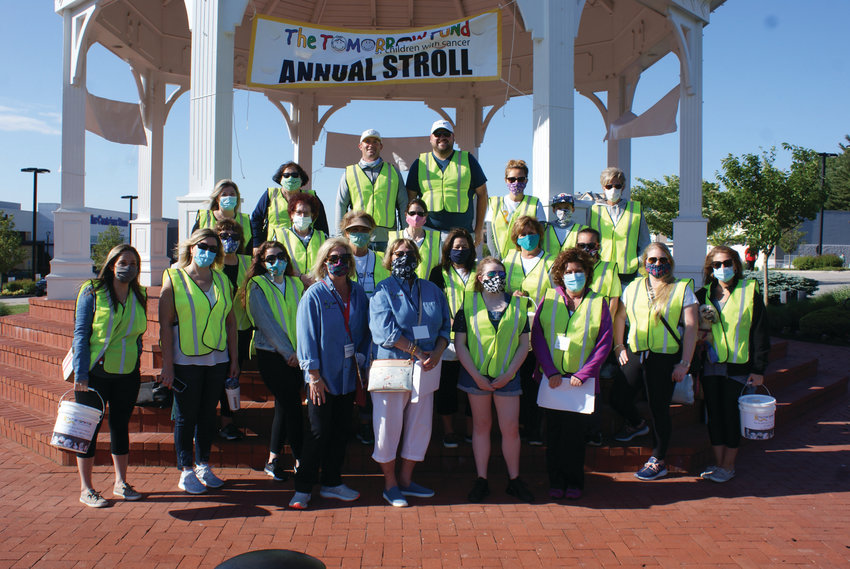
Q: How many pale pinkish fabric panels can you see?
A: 3